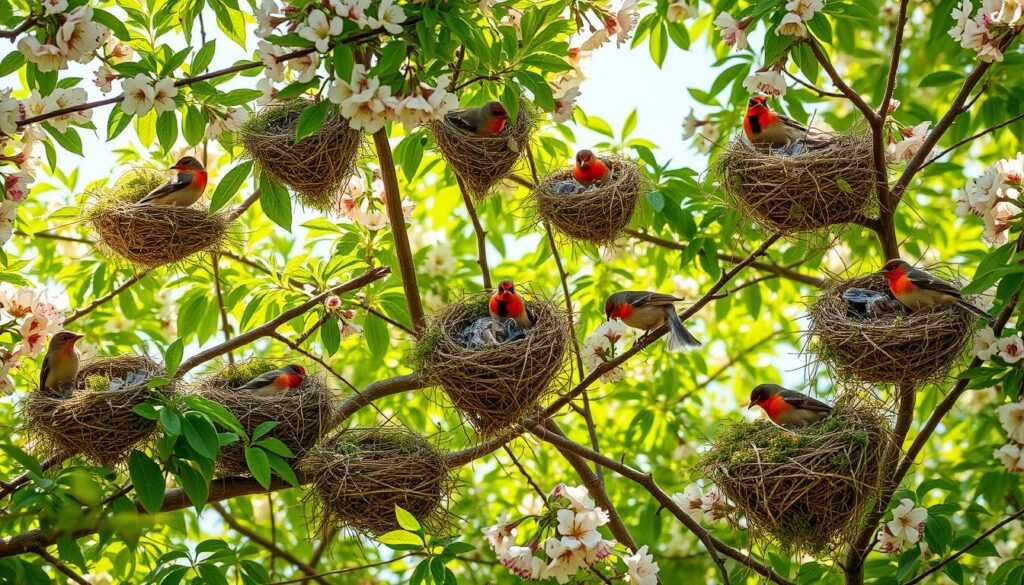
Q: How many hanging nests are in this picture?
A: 11